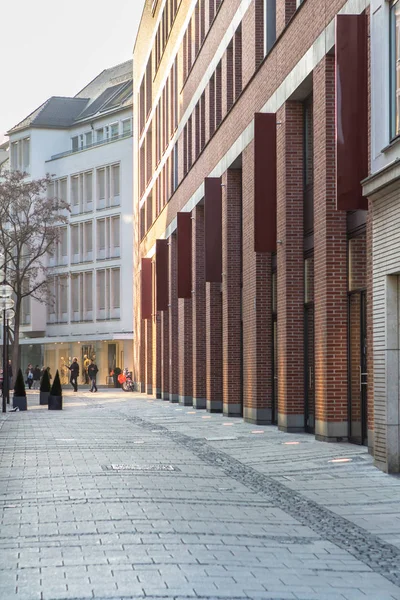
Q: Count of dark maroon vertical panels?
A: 6